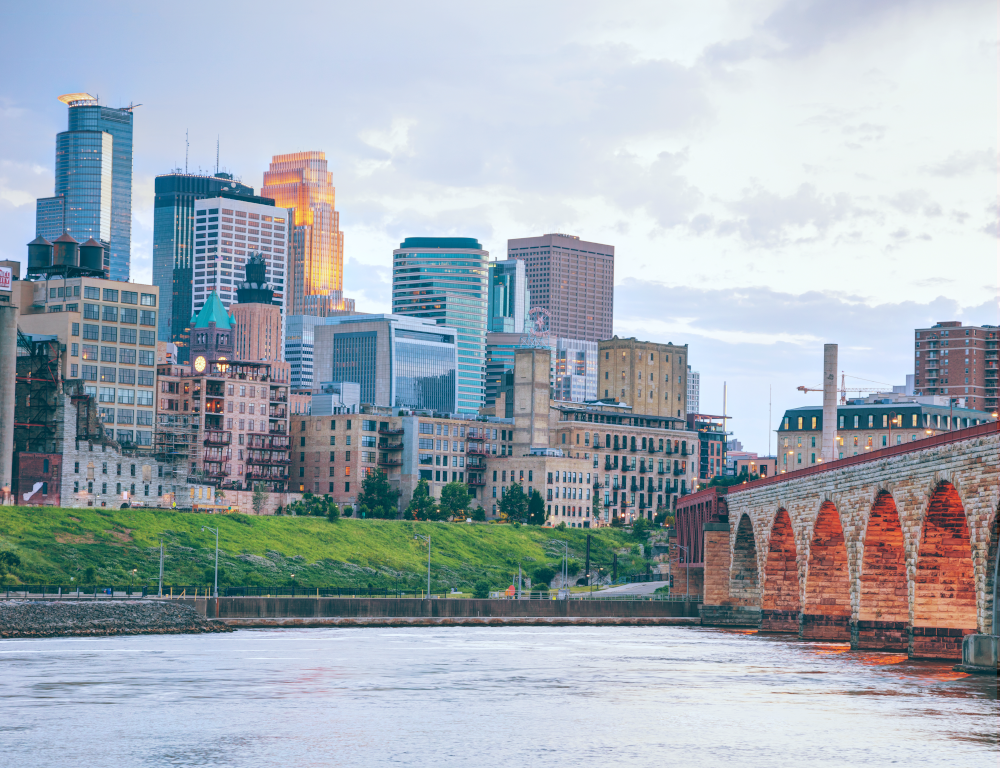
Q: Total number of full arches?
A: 5